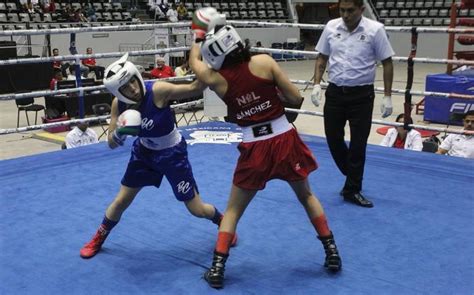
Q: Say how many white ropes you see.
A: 4